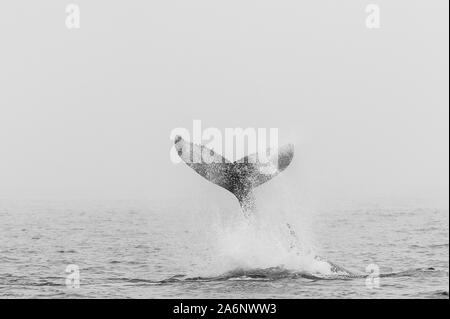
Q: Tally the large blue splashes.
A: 0